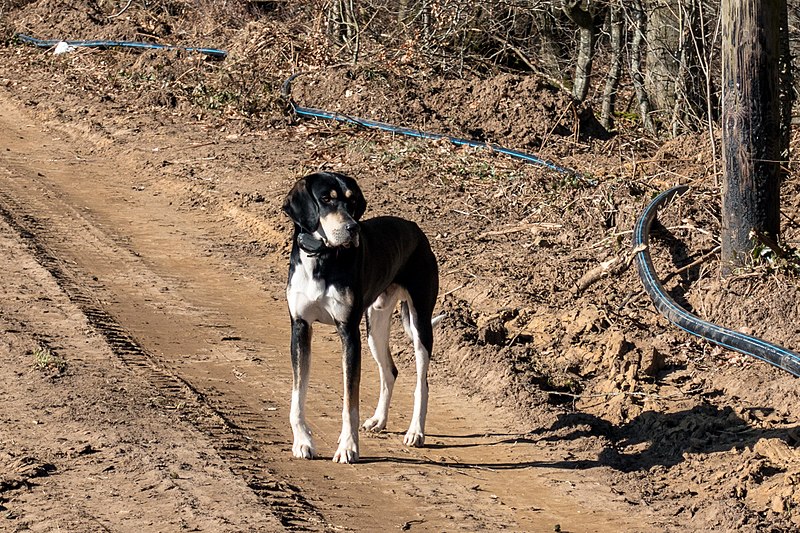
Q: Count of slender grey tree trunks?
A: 3